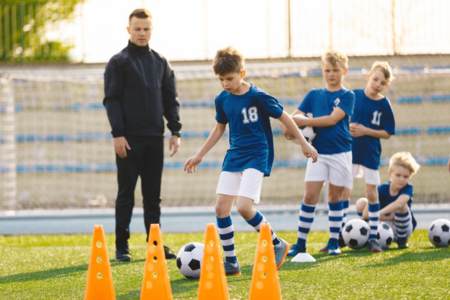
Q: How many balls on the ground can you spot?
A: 4